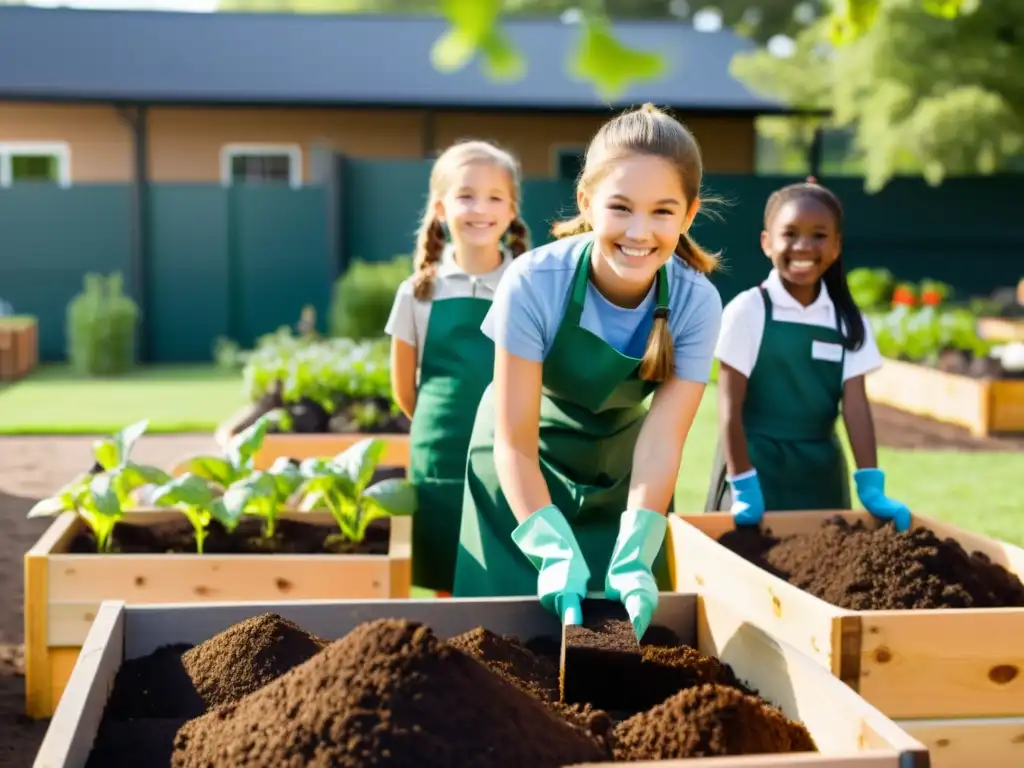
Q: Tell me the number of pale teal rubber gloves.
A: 2